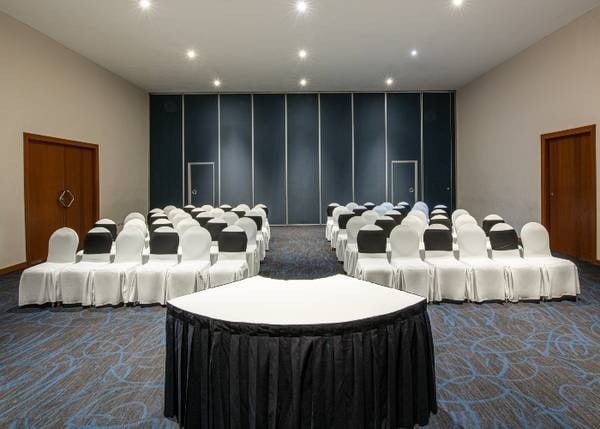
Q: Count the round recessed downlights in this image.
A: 9